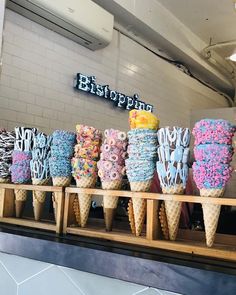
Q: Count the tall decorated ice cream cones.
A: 9